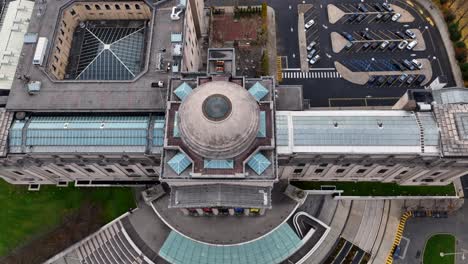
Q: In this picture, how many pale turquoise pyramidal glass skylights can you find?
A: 4